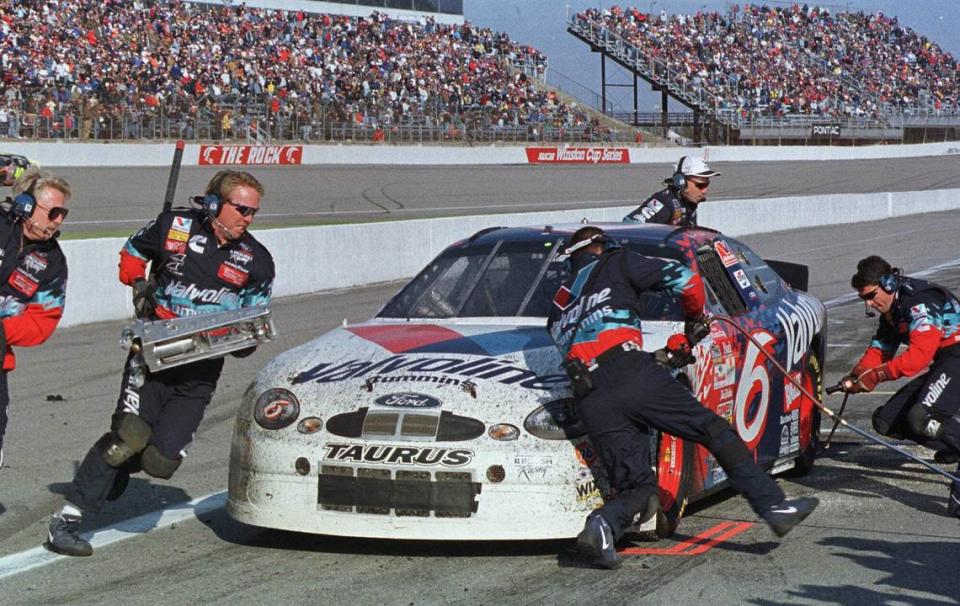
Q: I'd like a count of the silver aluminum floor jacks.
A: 1